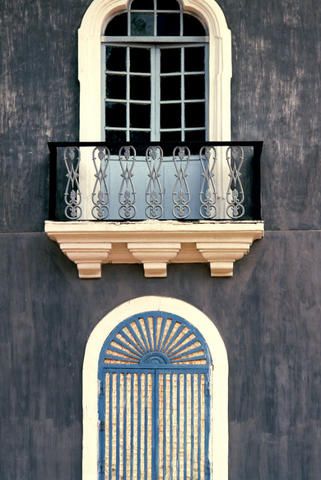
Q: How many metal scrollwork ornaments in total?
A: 7